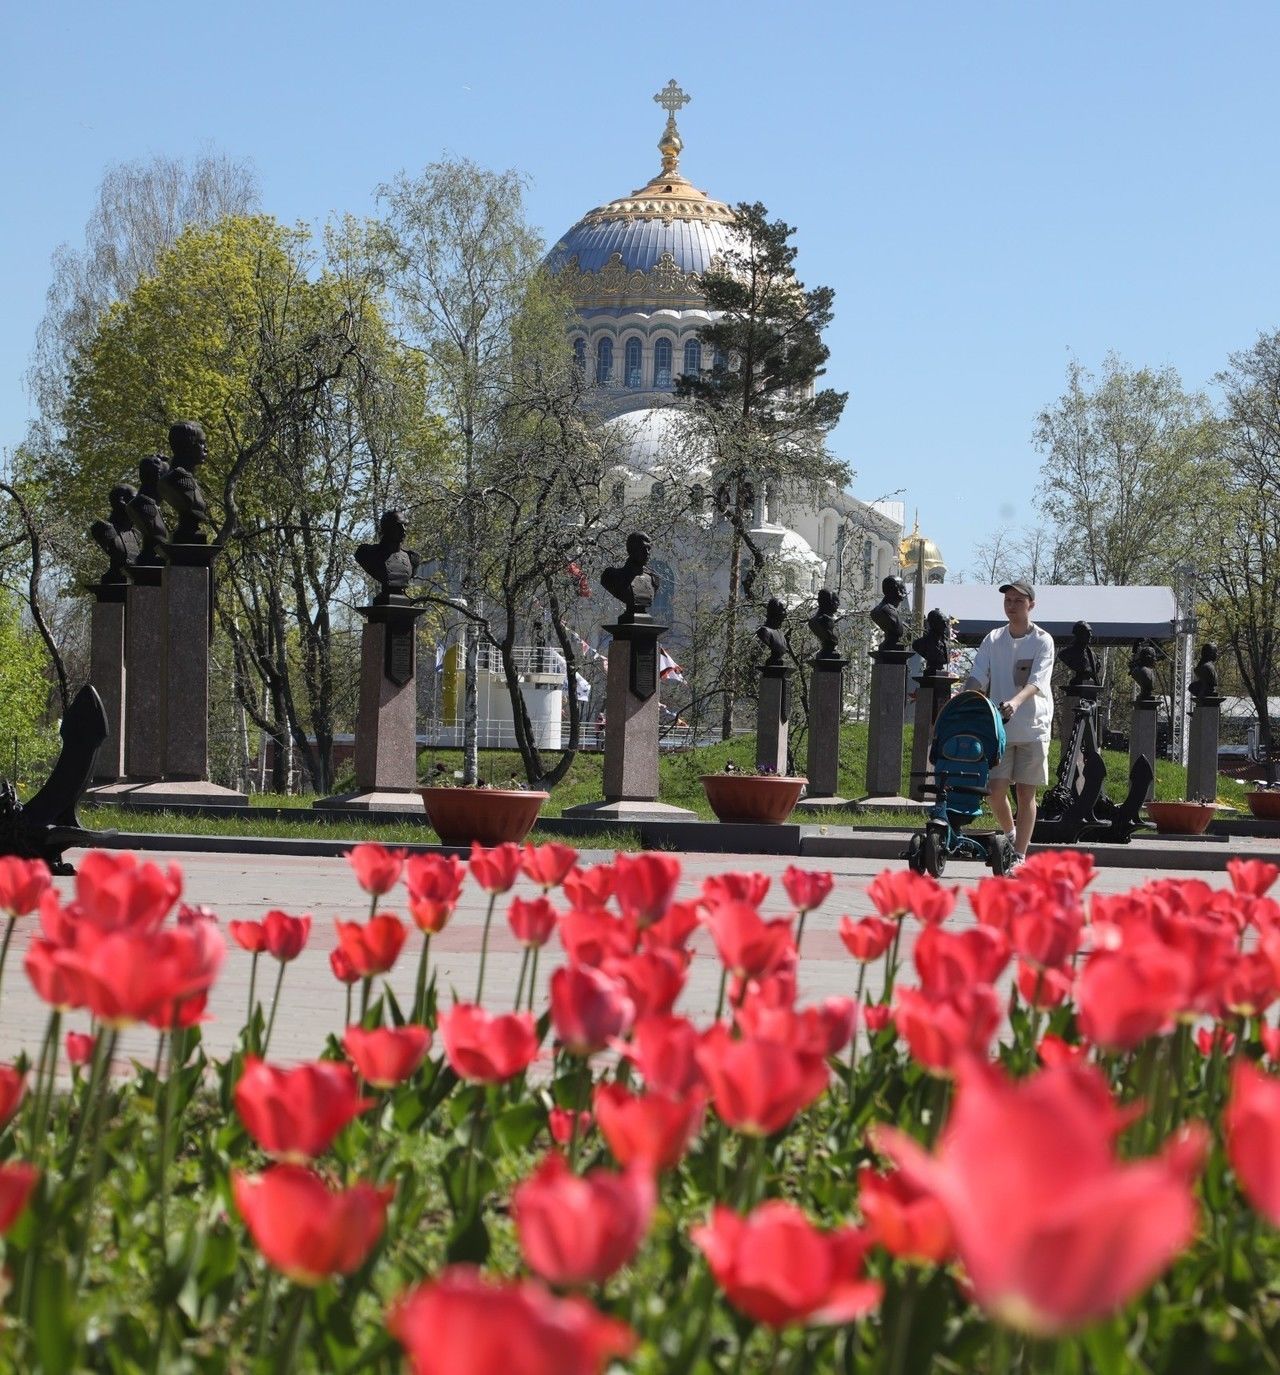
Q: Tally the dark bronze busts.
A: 12